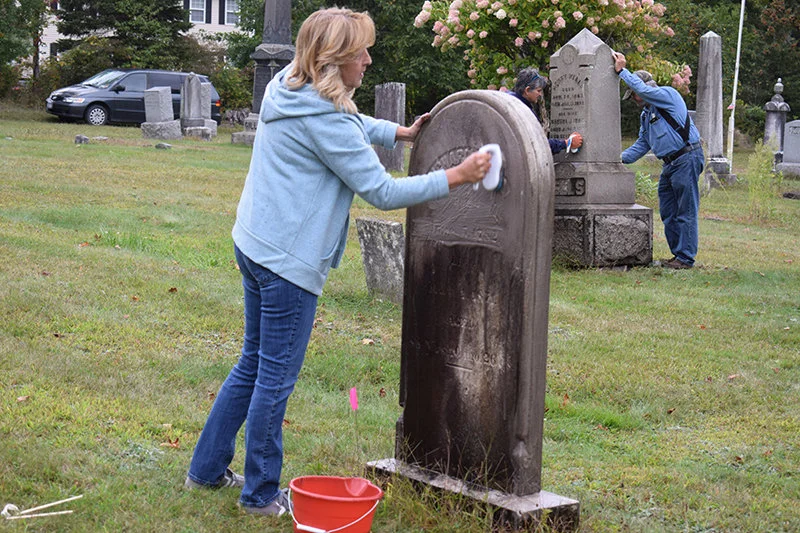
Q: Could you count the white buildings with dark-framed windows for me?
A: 1